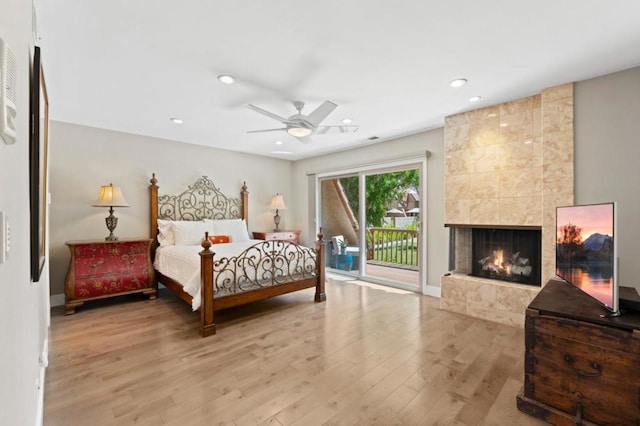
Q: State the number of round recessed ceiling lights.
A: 6